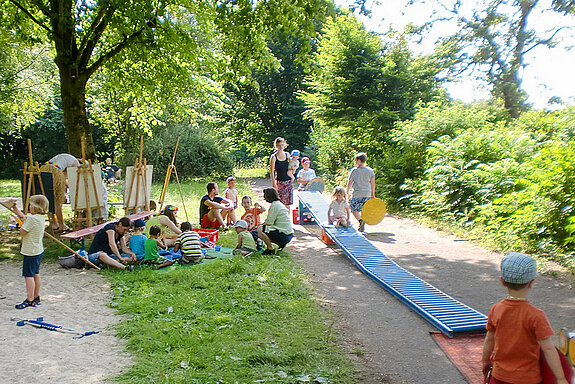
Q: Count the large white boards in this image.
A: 2